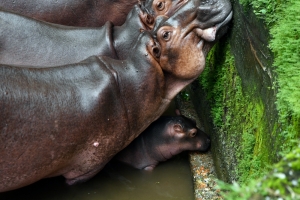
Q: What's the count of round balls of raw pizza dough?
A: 0